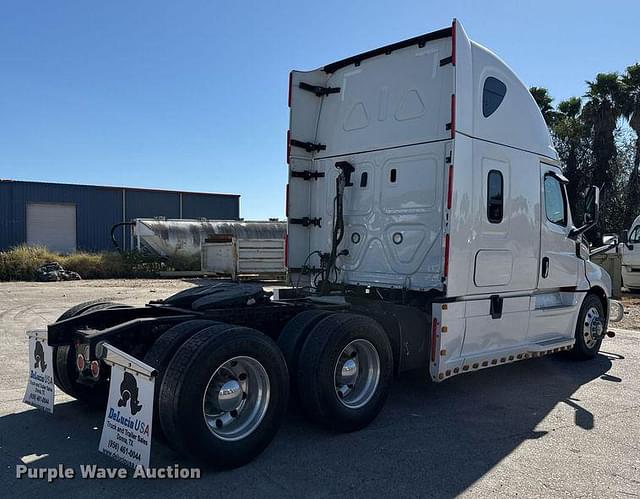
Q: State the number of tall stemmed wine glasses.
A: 0